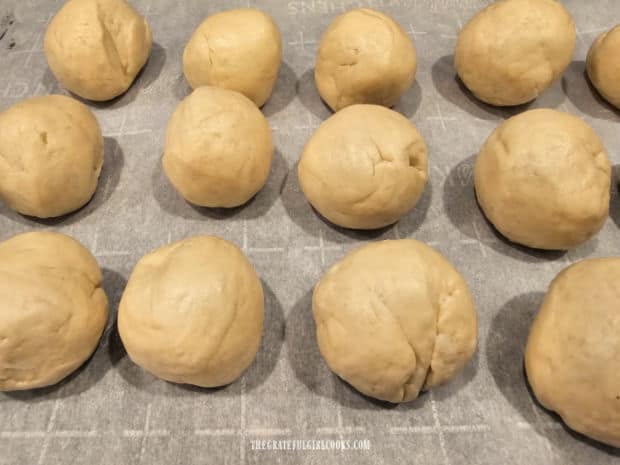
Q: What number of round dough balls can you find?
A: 13